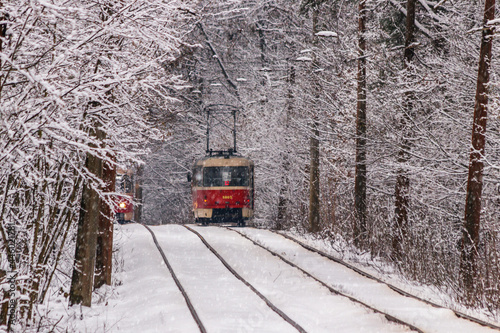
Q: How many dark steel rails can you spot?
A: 4